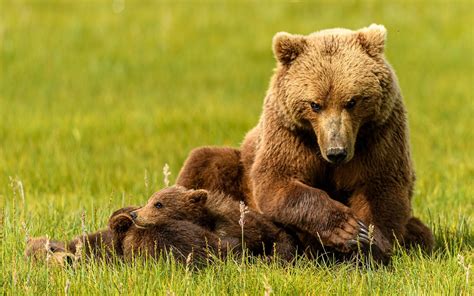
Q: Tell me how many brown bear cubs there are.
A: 3